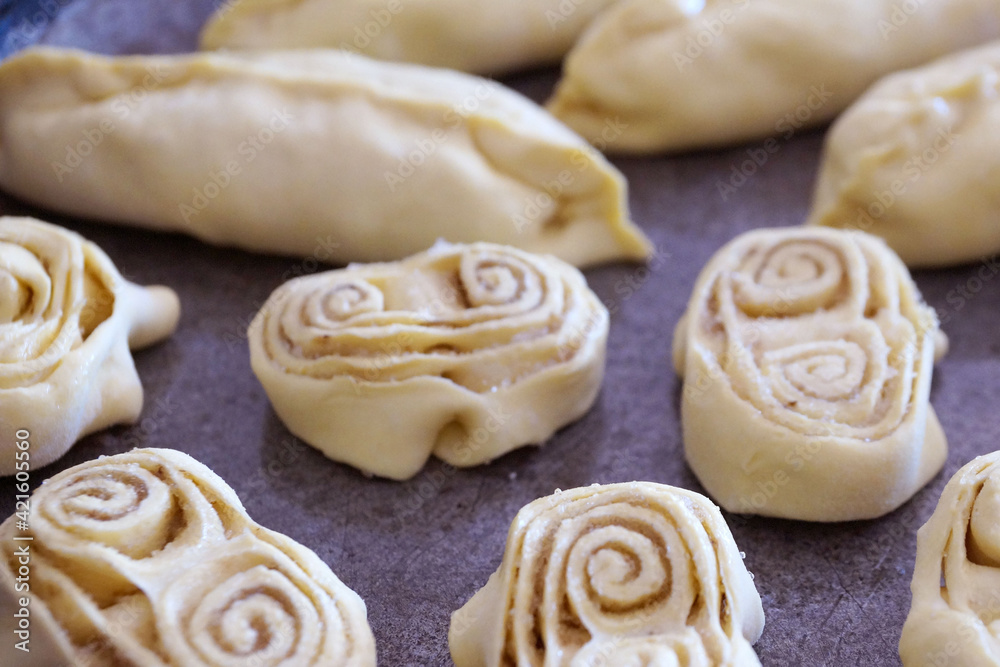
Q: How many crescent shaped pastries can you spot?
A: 4